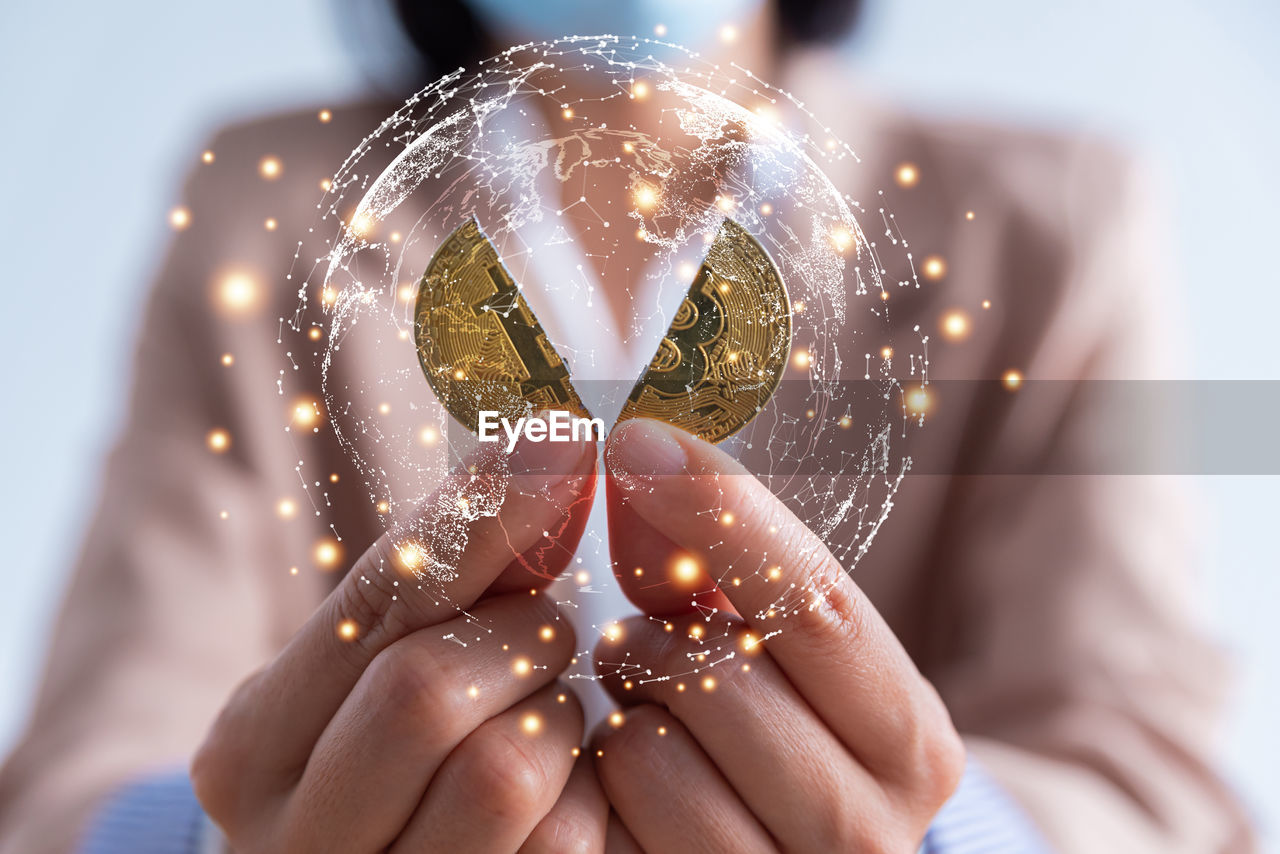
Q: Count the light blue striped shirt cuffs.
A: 2